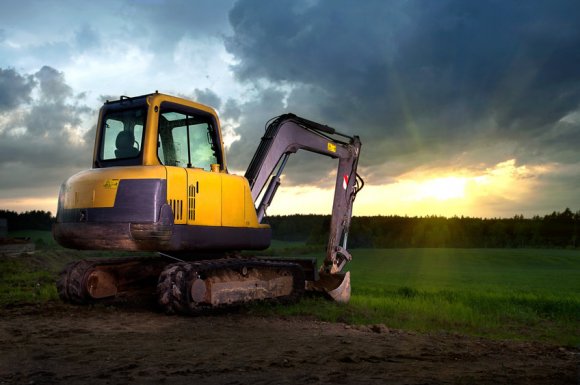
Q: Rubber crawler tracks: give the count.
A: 2